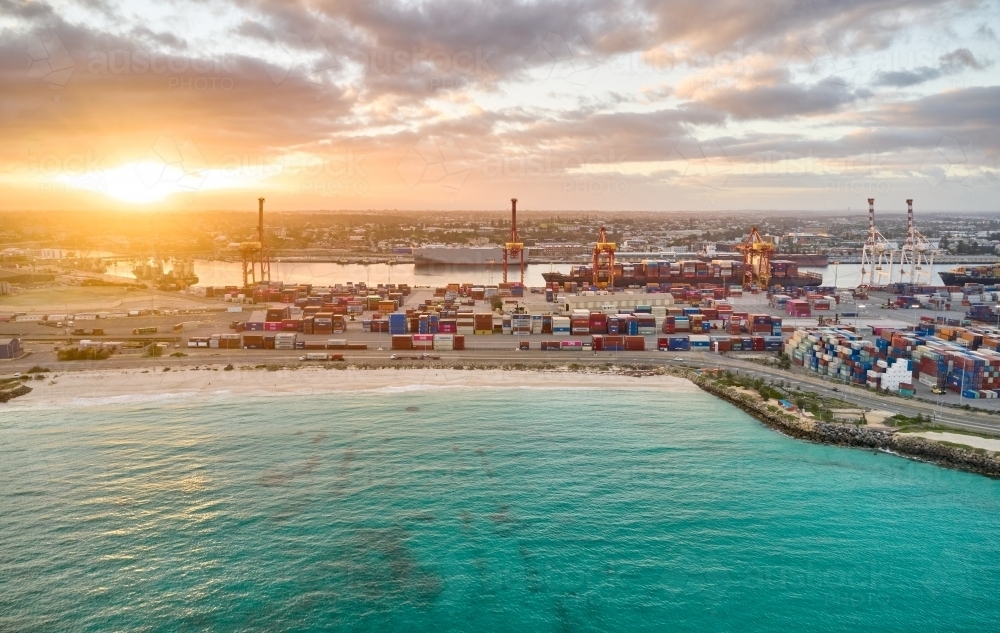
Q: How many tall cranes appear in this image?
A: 6